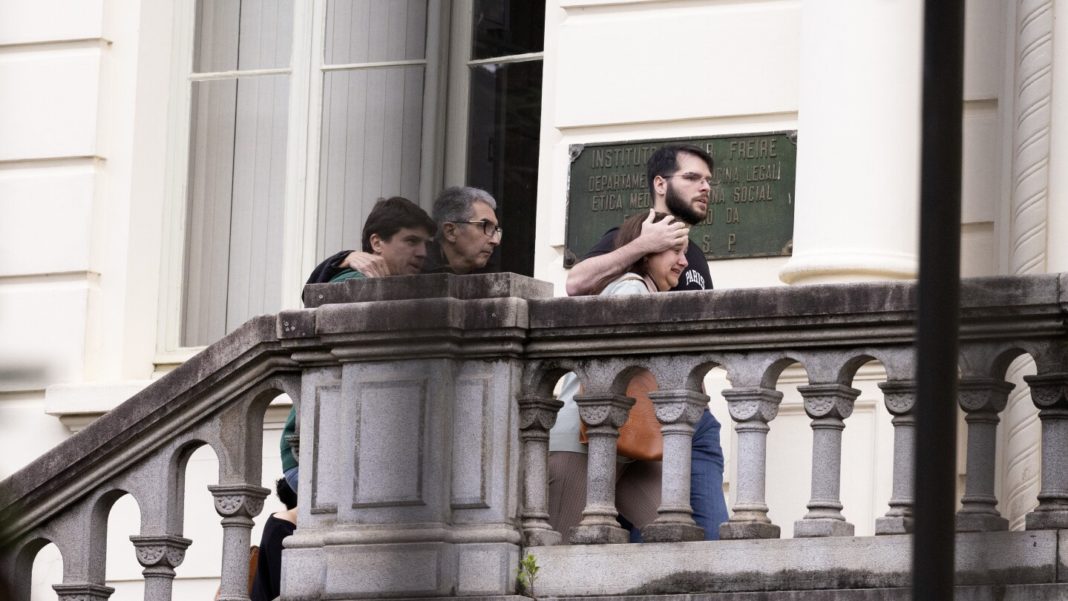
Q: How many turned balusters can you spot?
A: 11